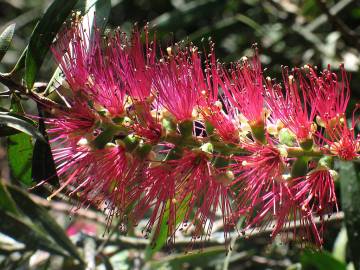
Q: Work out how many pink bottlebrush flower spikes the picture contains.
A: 1